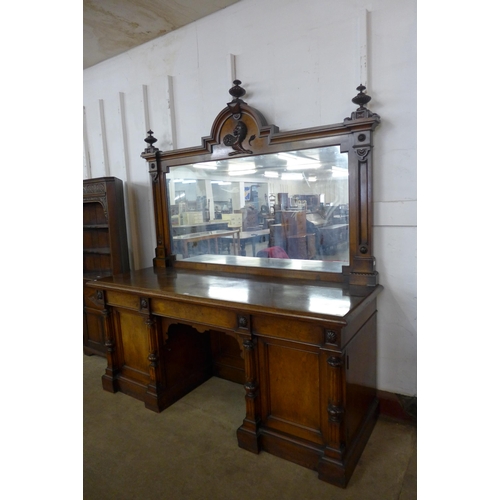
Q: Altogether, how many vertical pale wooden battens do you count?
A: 7